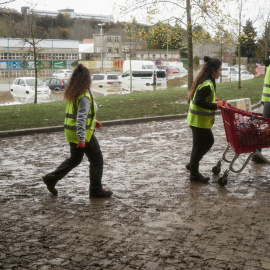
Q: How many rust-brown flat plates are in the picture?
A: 0